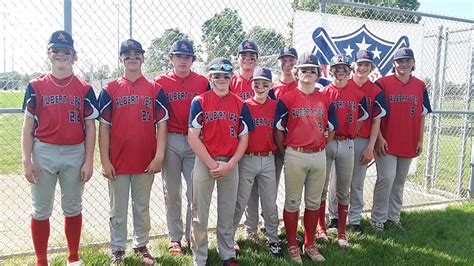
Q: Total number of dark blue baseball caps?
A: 11